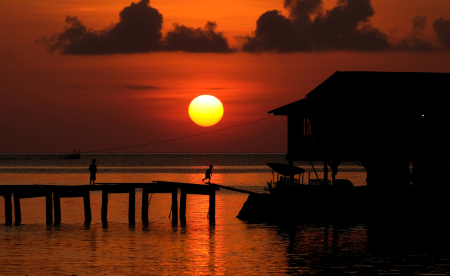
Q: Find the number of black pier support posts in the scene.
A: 11